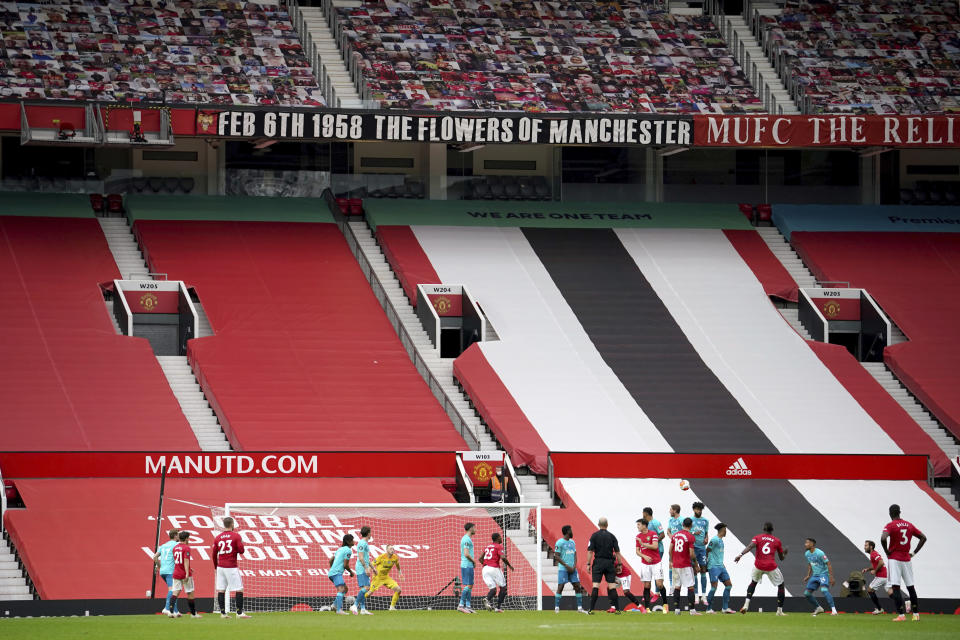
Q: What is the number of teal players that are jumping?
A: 3